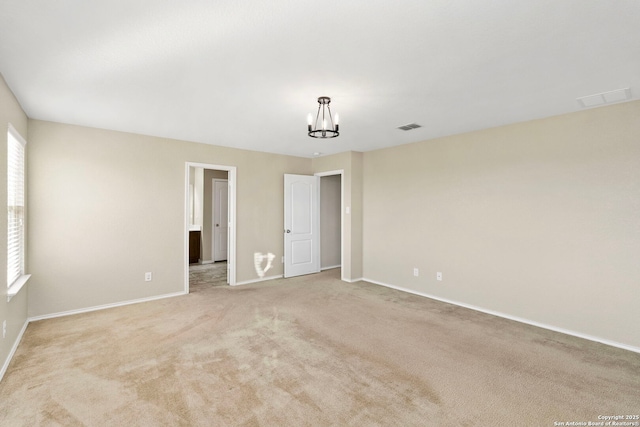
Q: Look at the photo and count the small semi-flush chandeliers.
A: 1